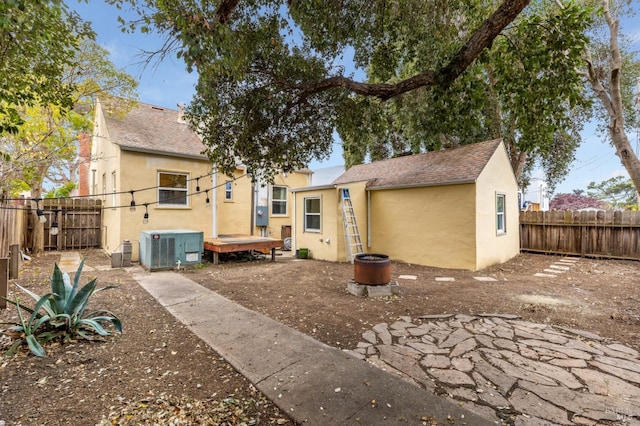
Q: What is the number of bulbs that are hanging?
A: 6